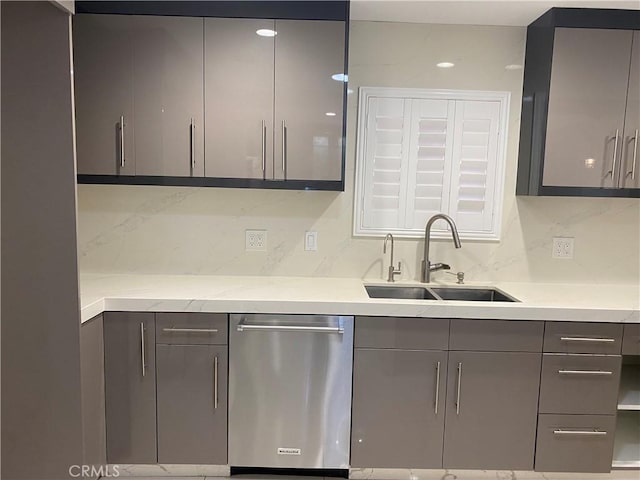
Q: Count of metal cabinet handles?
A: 14